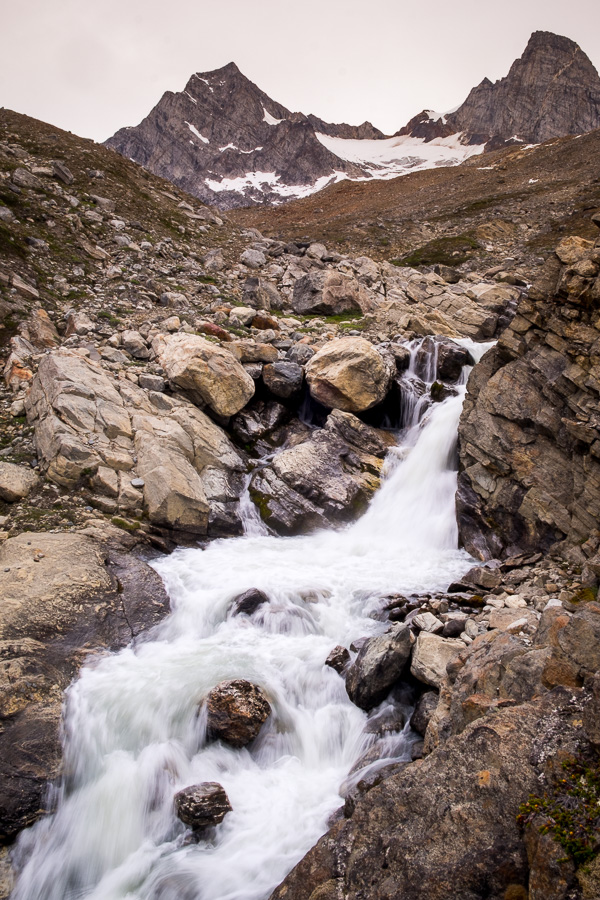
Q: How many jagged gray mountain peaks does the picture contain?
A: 2